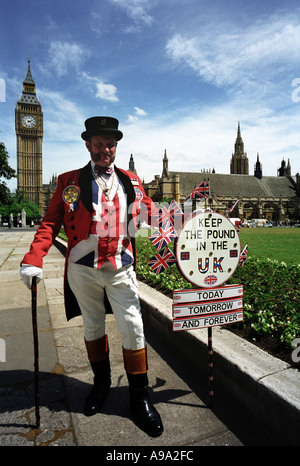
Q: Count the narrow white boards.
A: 3